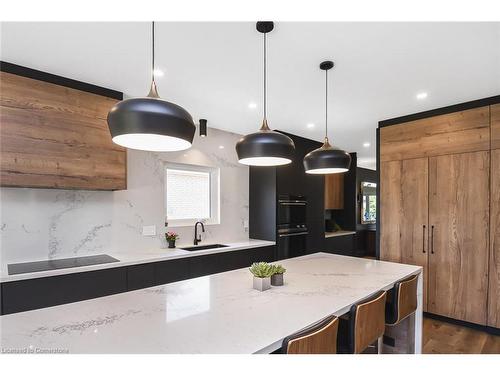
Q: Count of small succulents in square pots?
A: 2